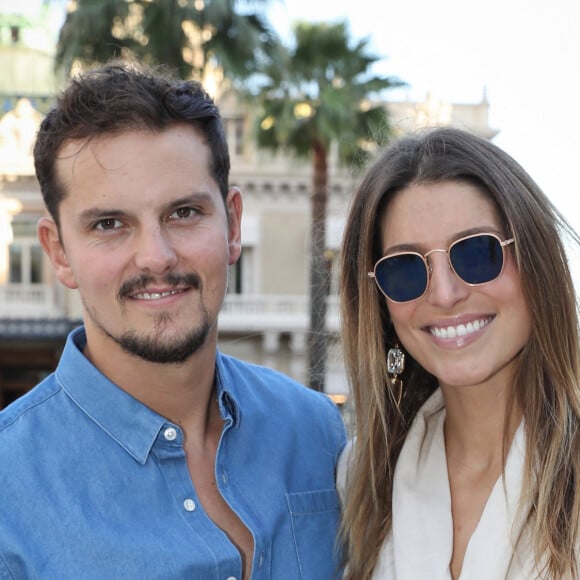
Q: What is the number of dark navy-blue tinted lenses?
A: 2